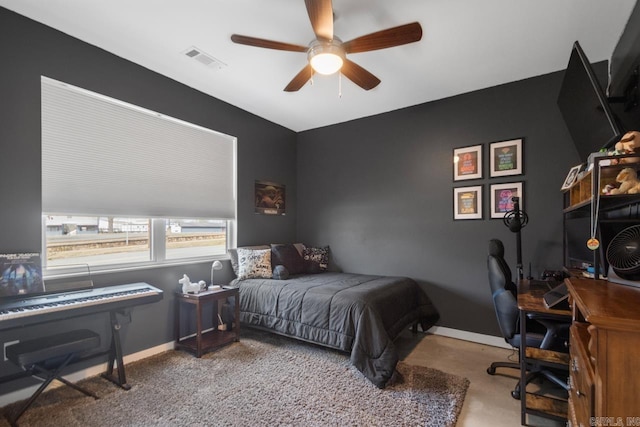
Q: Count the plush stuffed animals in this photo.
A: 2